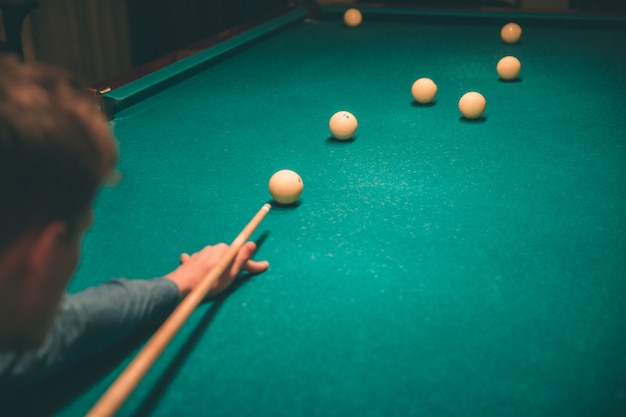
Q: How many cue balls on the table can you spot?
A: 7